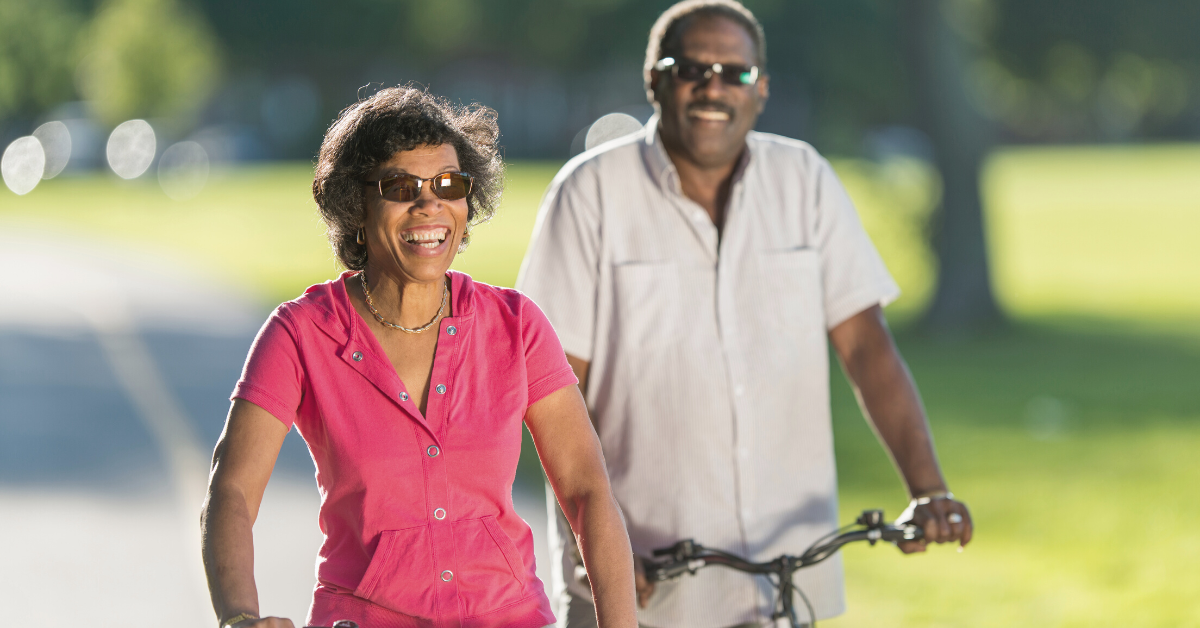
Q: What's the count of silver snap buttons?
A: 7